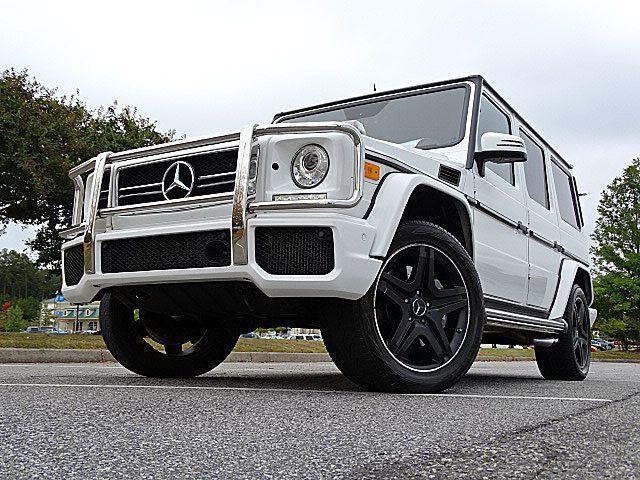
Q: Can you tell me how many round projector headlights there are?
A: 1